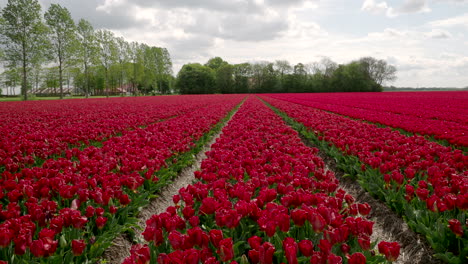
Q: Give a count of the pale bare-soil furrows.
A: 2